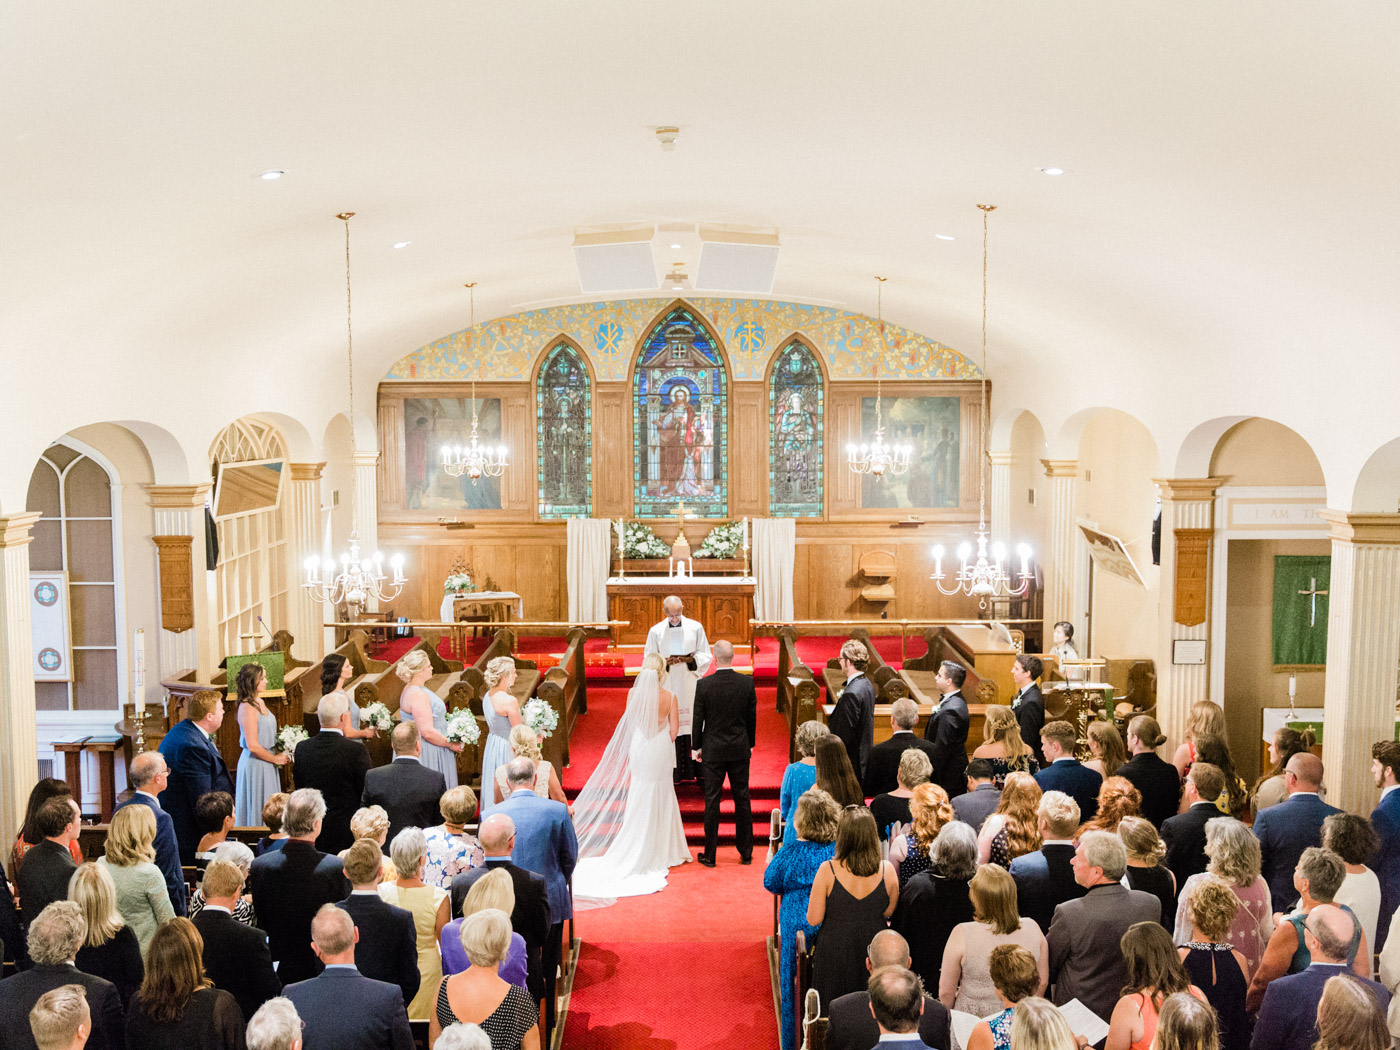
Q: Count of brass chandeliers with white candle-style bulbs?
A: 4